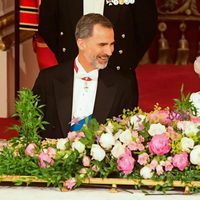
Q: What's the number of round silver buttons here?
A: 5